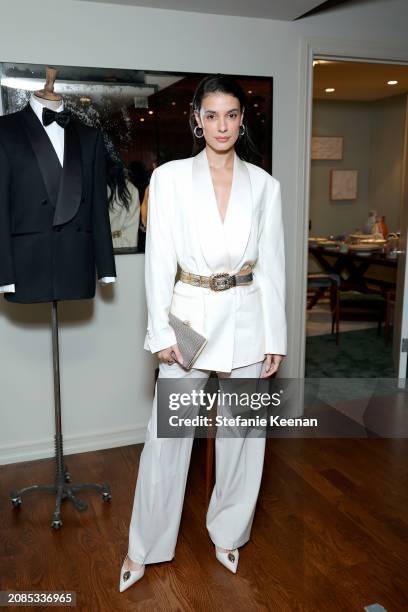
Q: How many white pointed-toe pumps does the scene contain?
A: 2